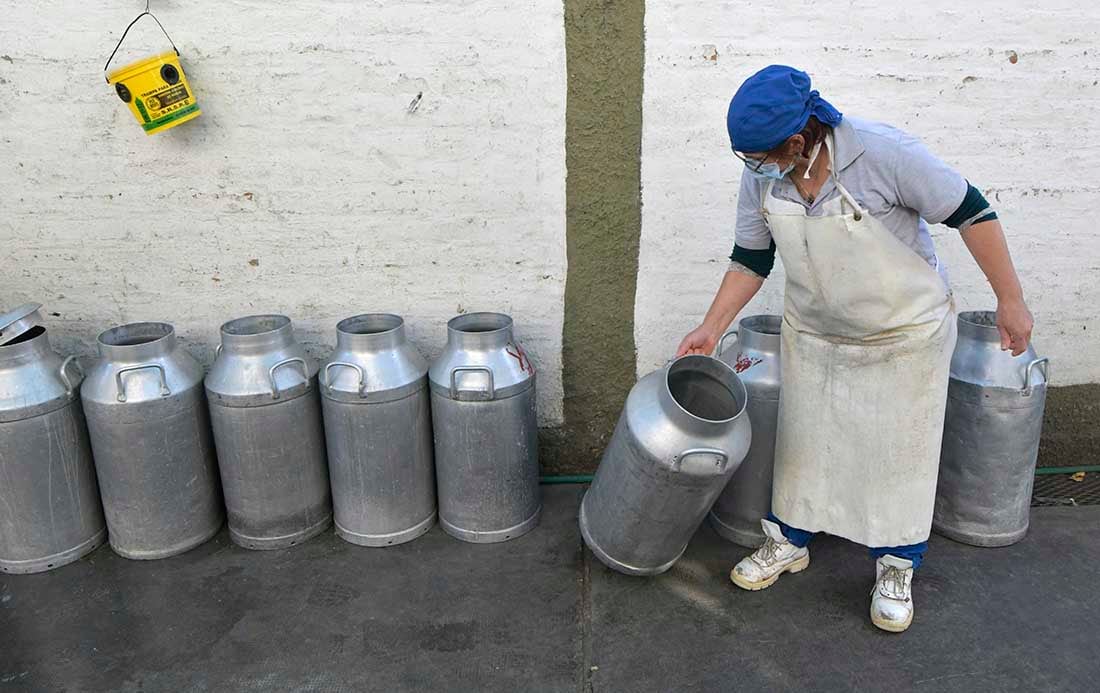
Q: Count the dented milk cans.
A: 1